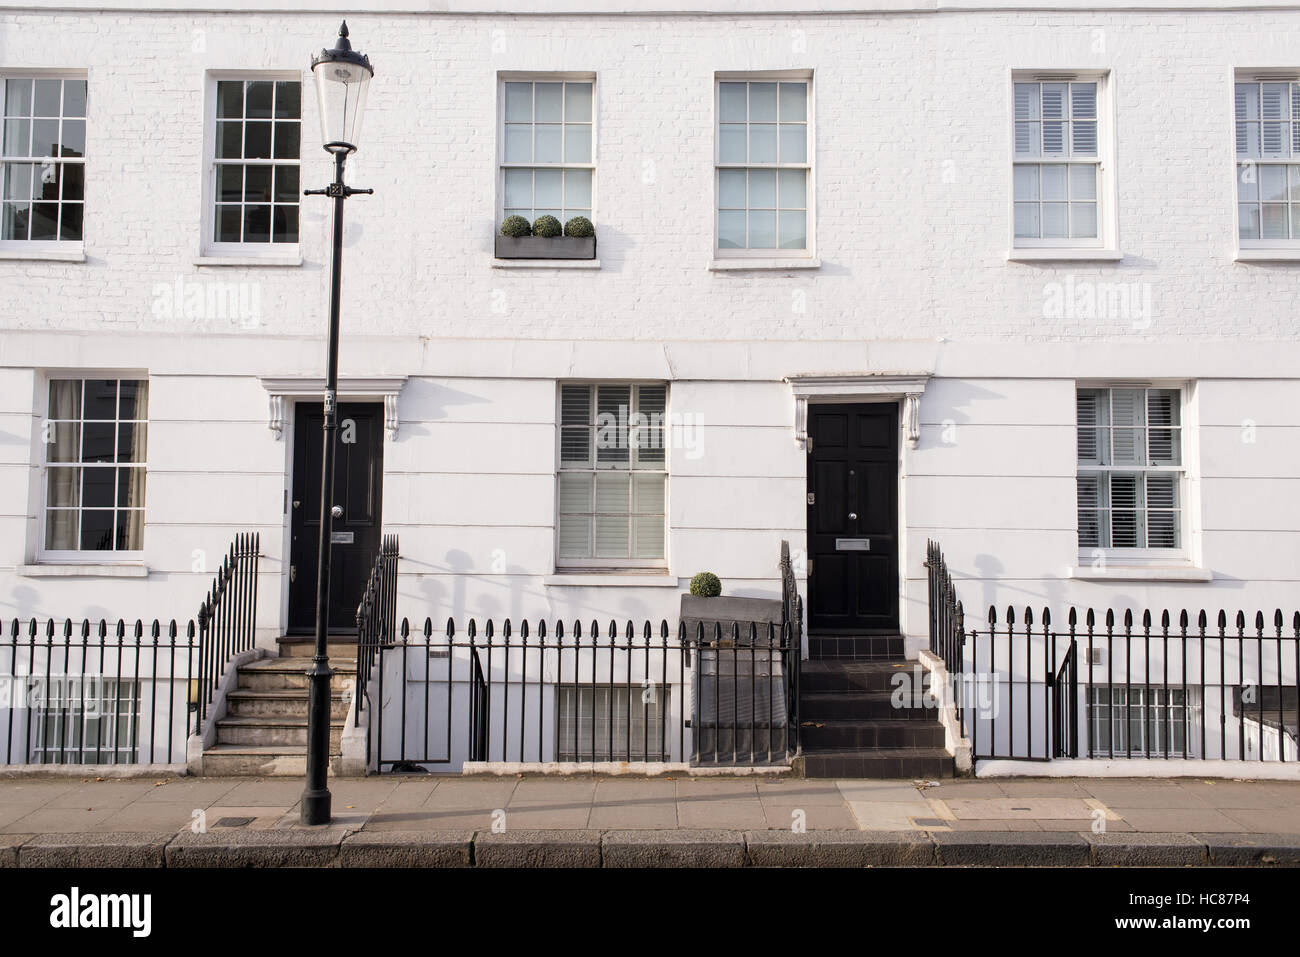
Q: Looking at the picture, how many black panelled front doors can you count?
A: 2